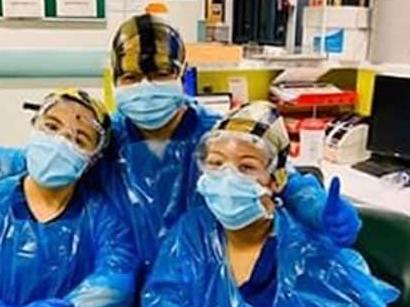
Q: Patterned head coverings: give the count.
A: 3